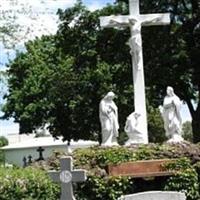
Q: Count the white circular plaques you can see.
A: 1